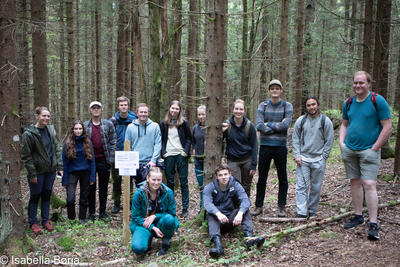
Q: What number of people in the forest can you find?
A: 13